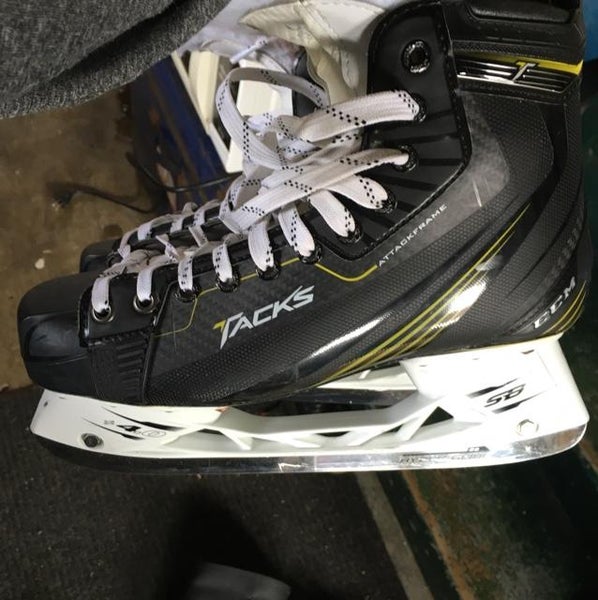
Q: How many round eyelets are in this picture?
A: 11